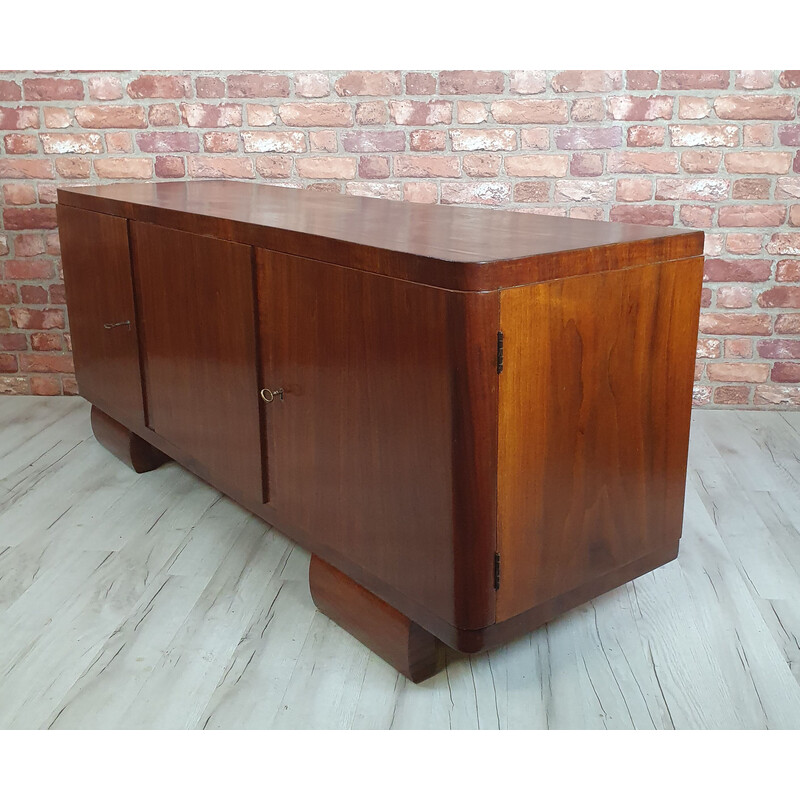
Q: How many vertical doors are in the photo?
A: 3